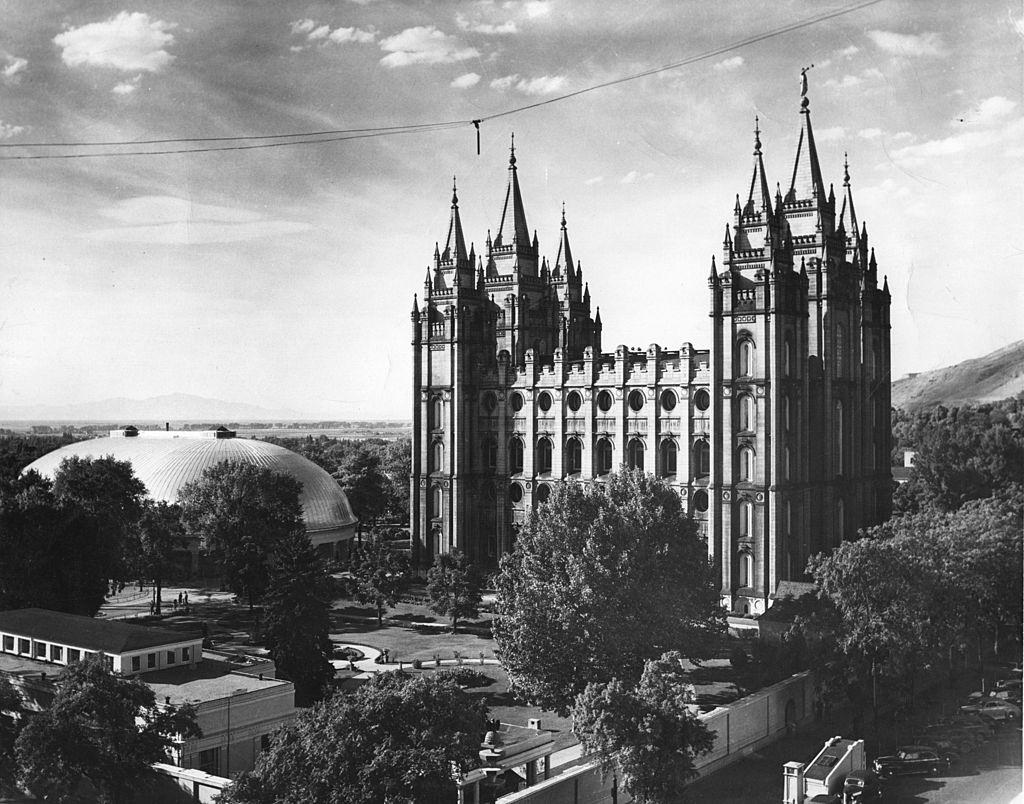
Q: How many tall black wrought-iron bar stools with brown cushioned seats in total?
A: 0